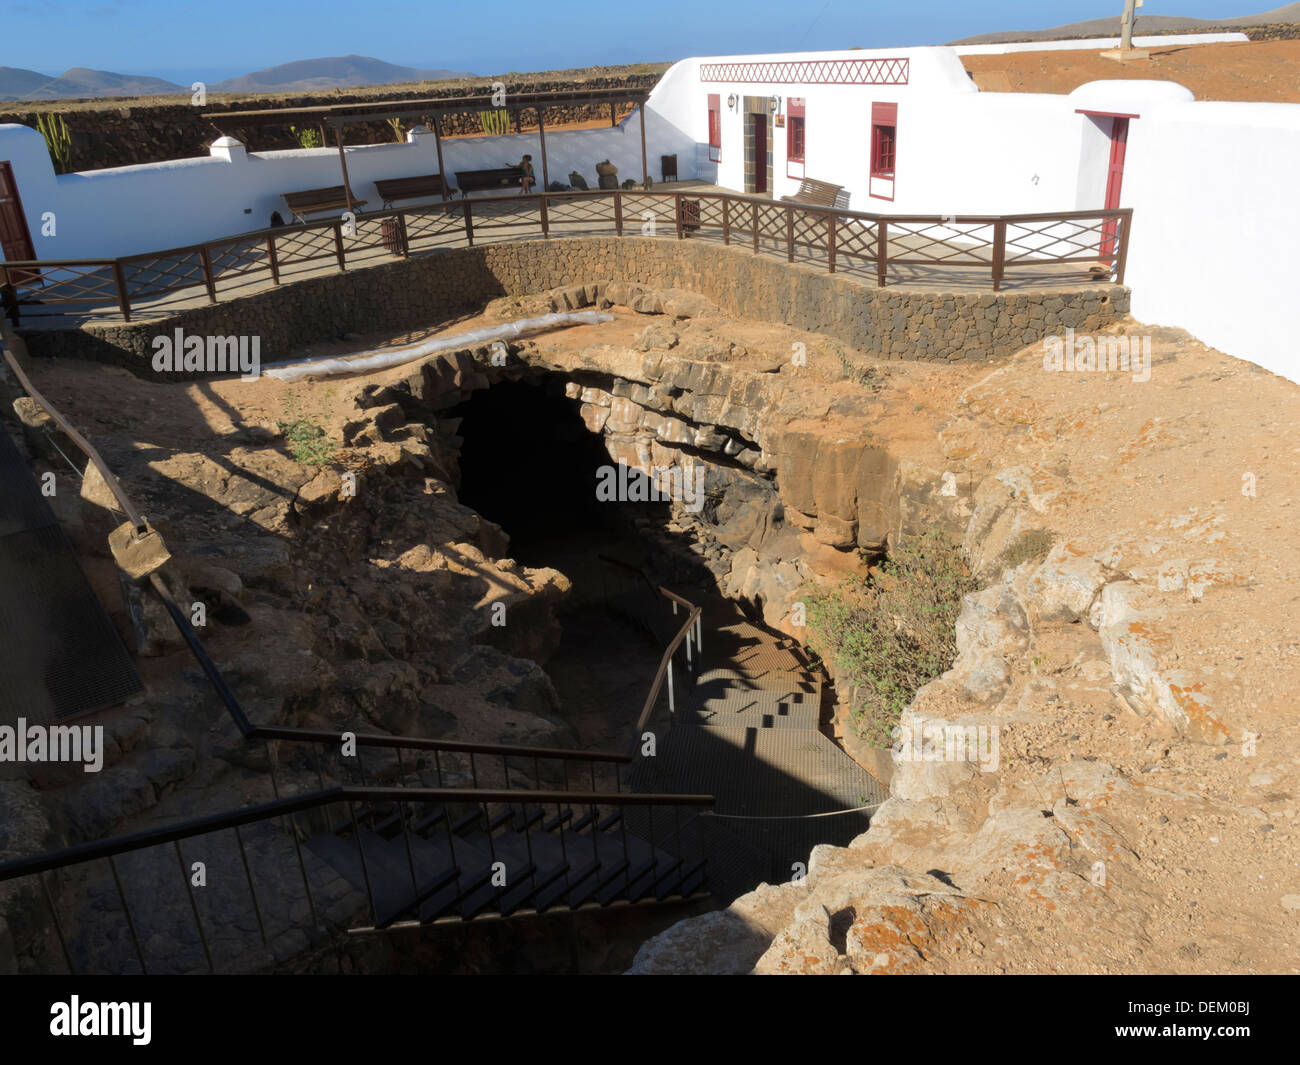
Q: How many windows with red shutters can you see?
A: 3